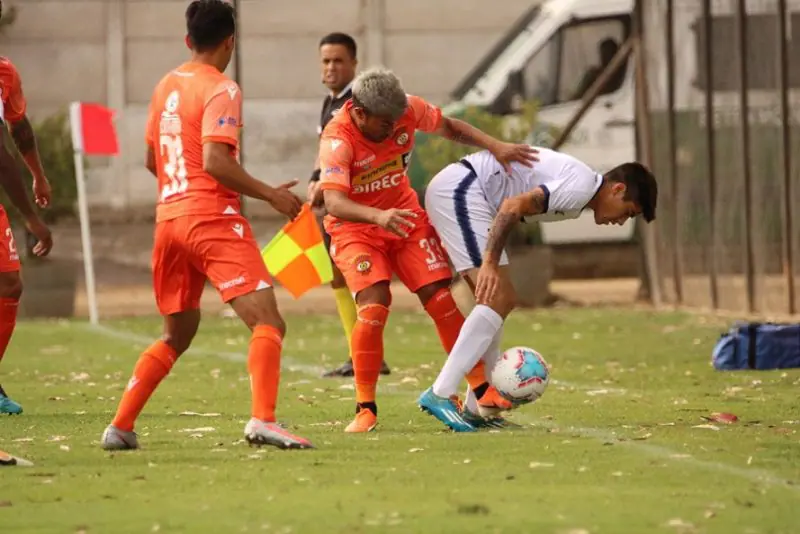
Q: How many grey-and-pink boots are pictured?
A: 2